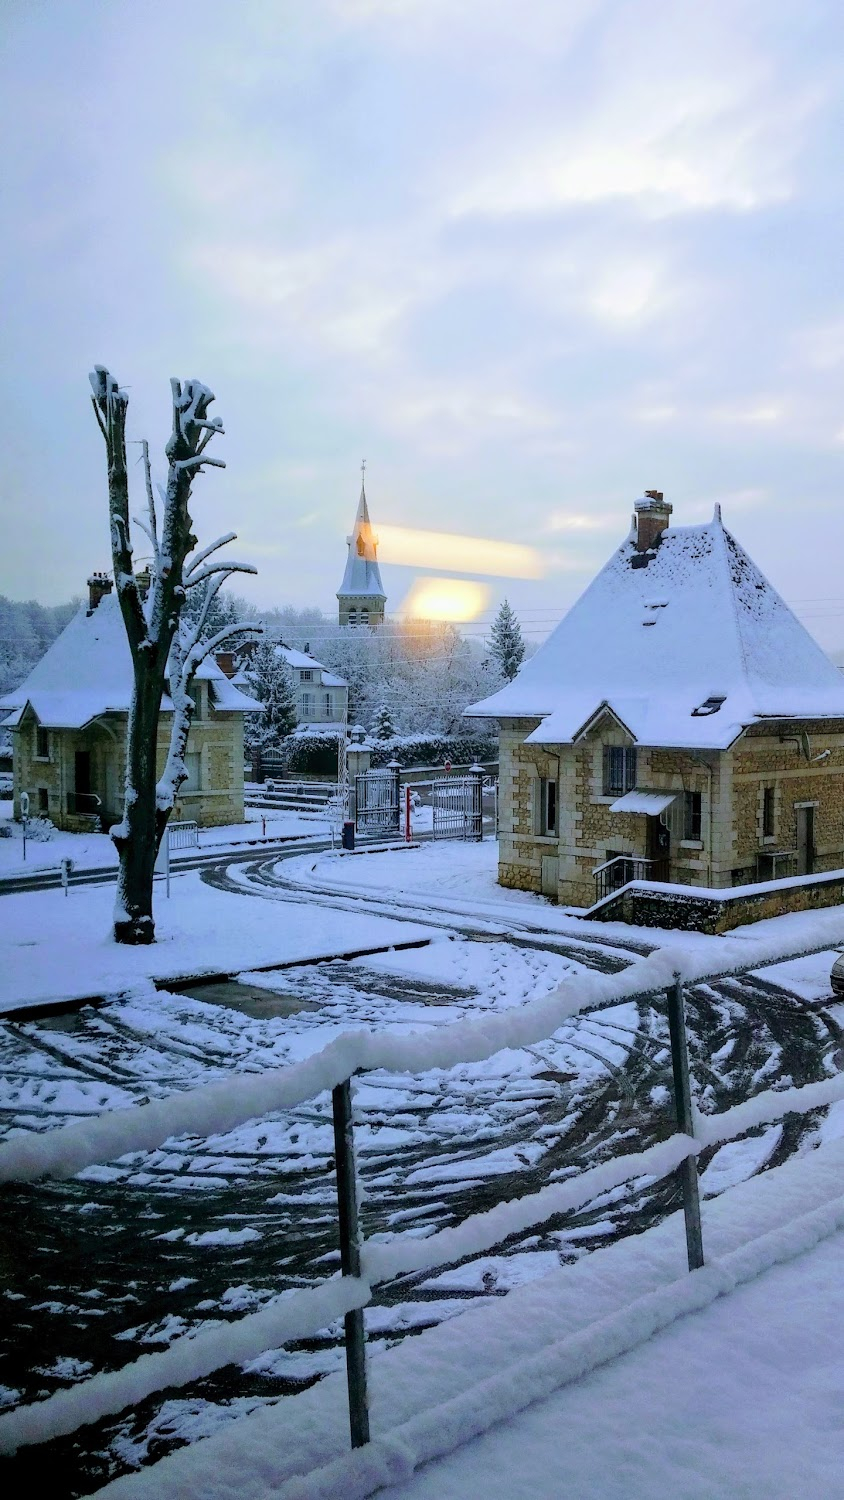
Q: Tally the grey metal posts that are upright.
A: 2